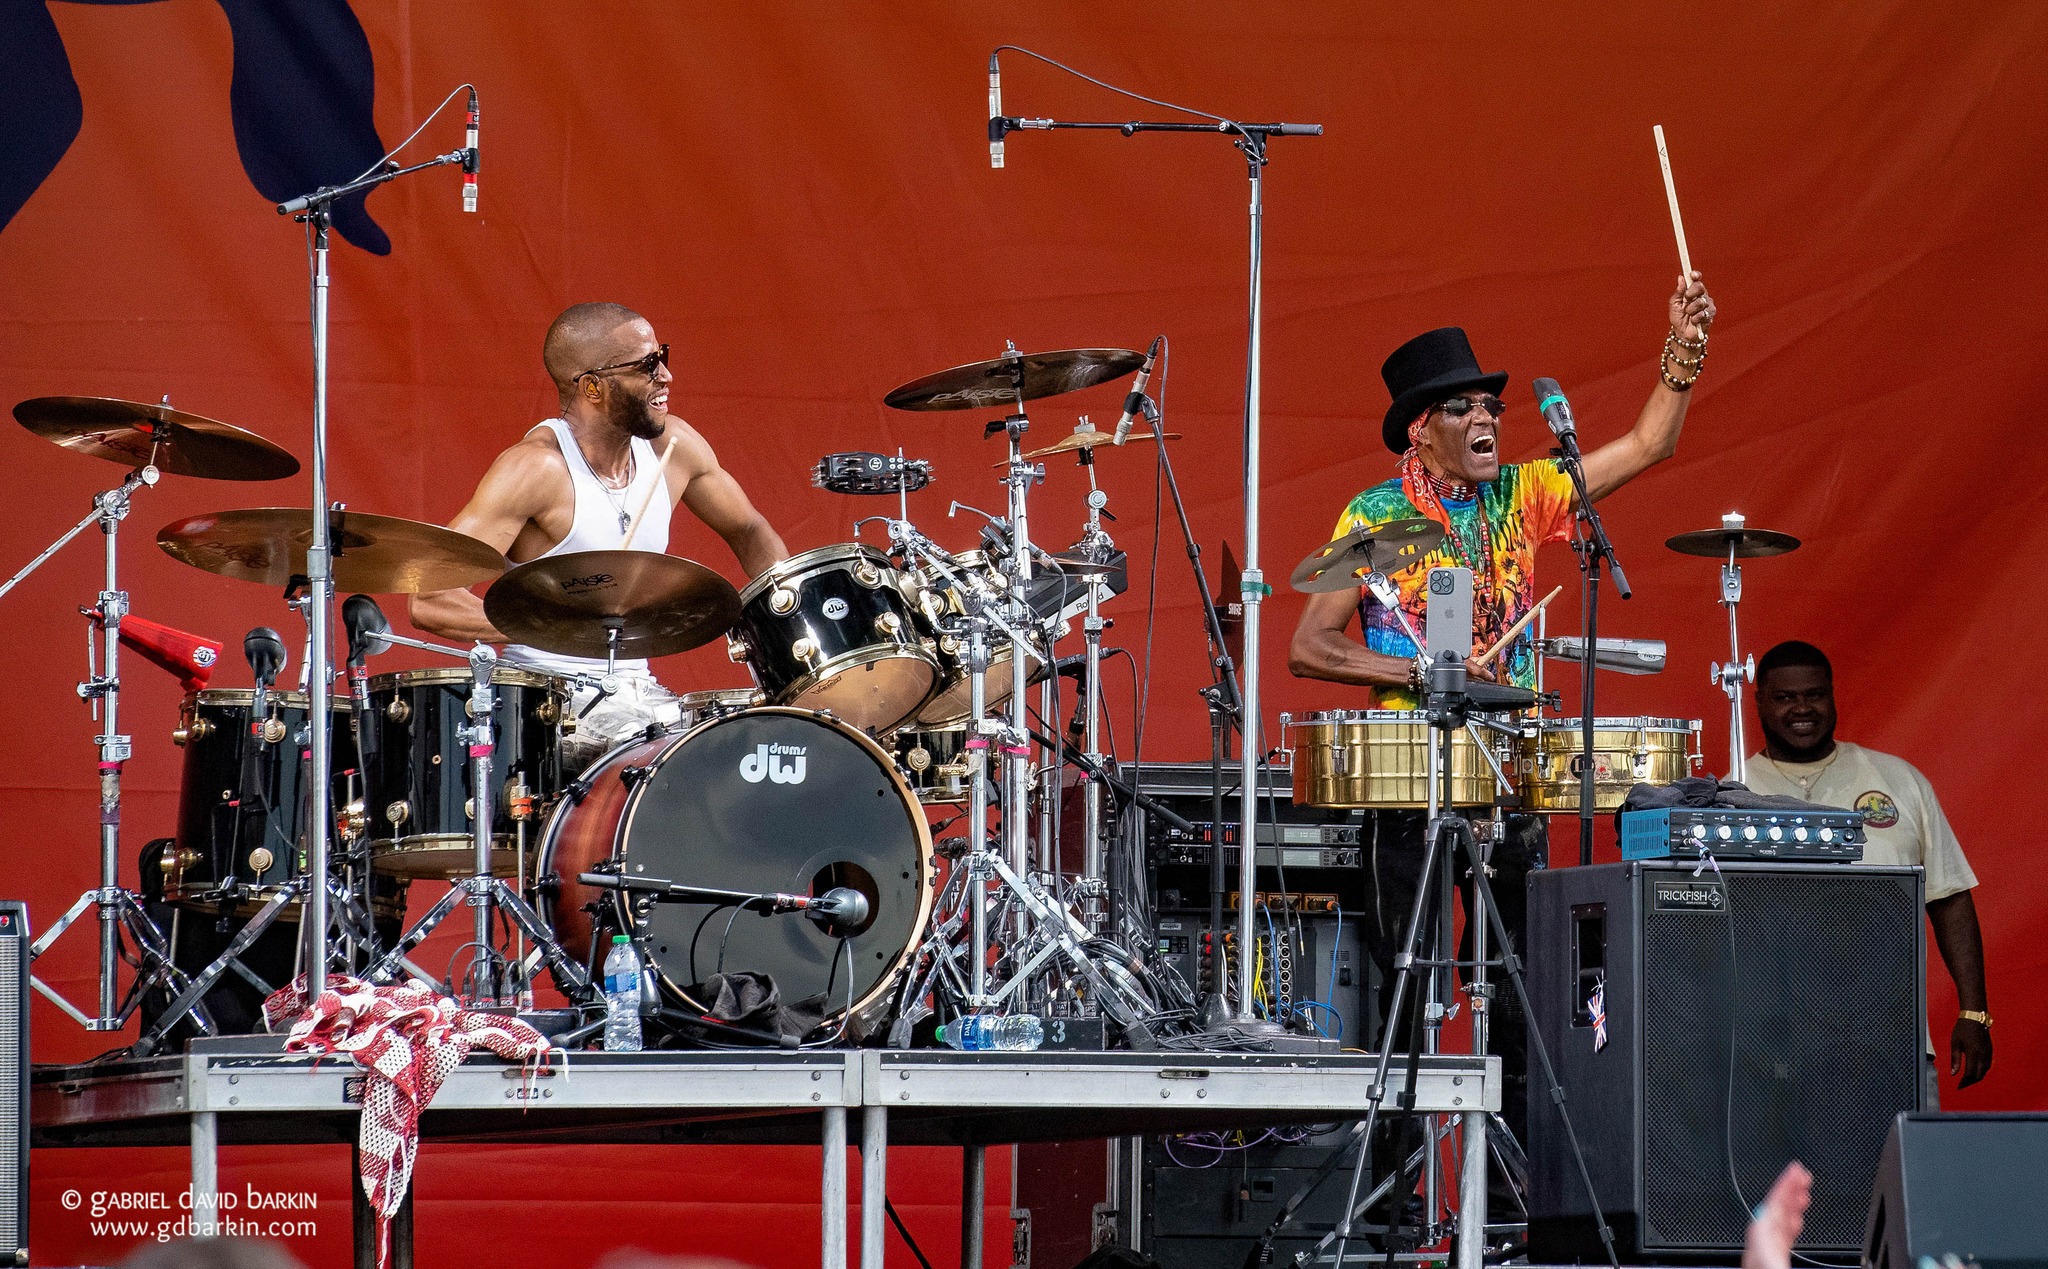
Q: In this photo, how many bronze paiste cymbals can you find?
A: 4